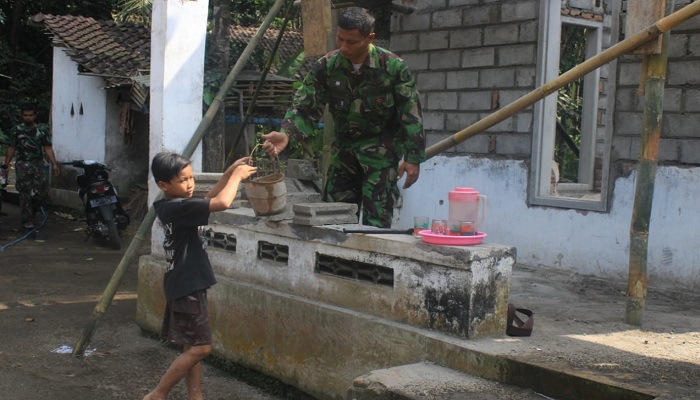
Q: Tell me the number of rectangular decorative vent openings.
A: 3